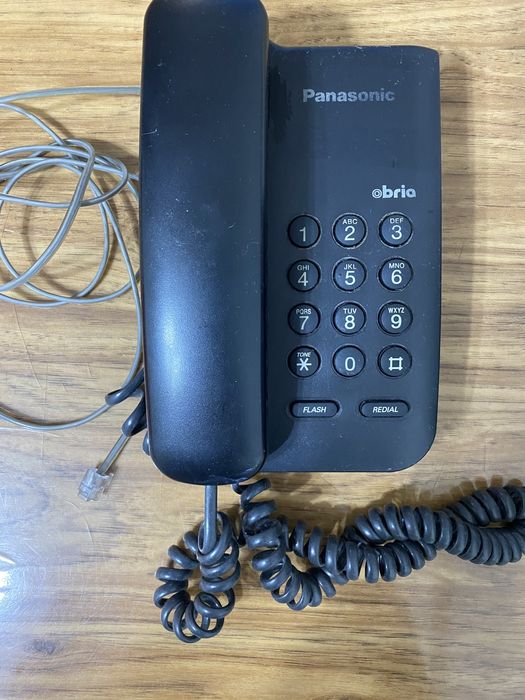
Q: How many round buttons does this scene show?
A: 12